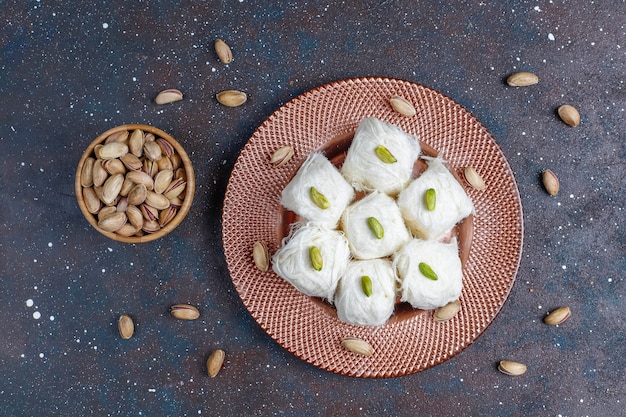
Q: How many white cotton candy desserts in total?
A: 7